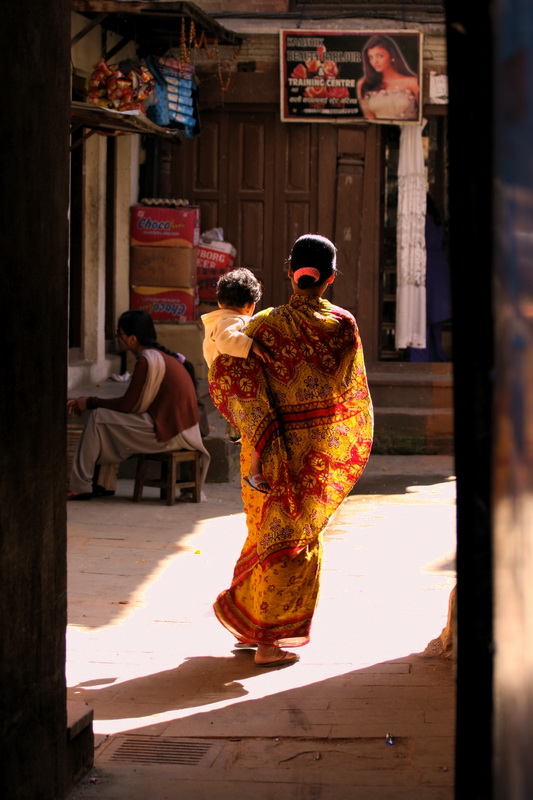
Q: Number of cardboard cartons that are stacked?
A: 3